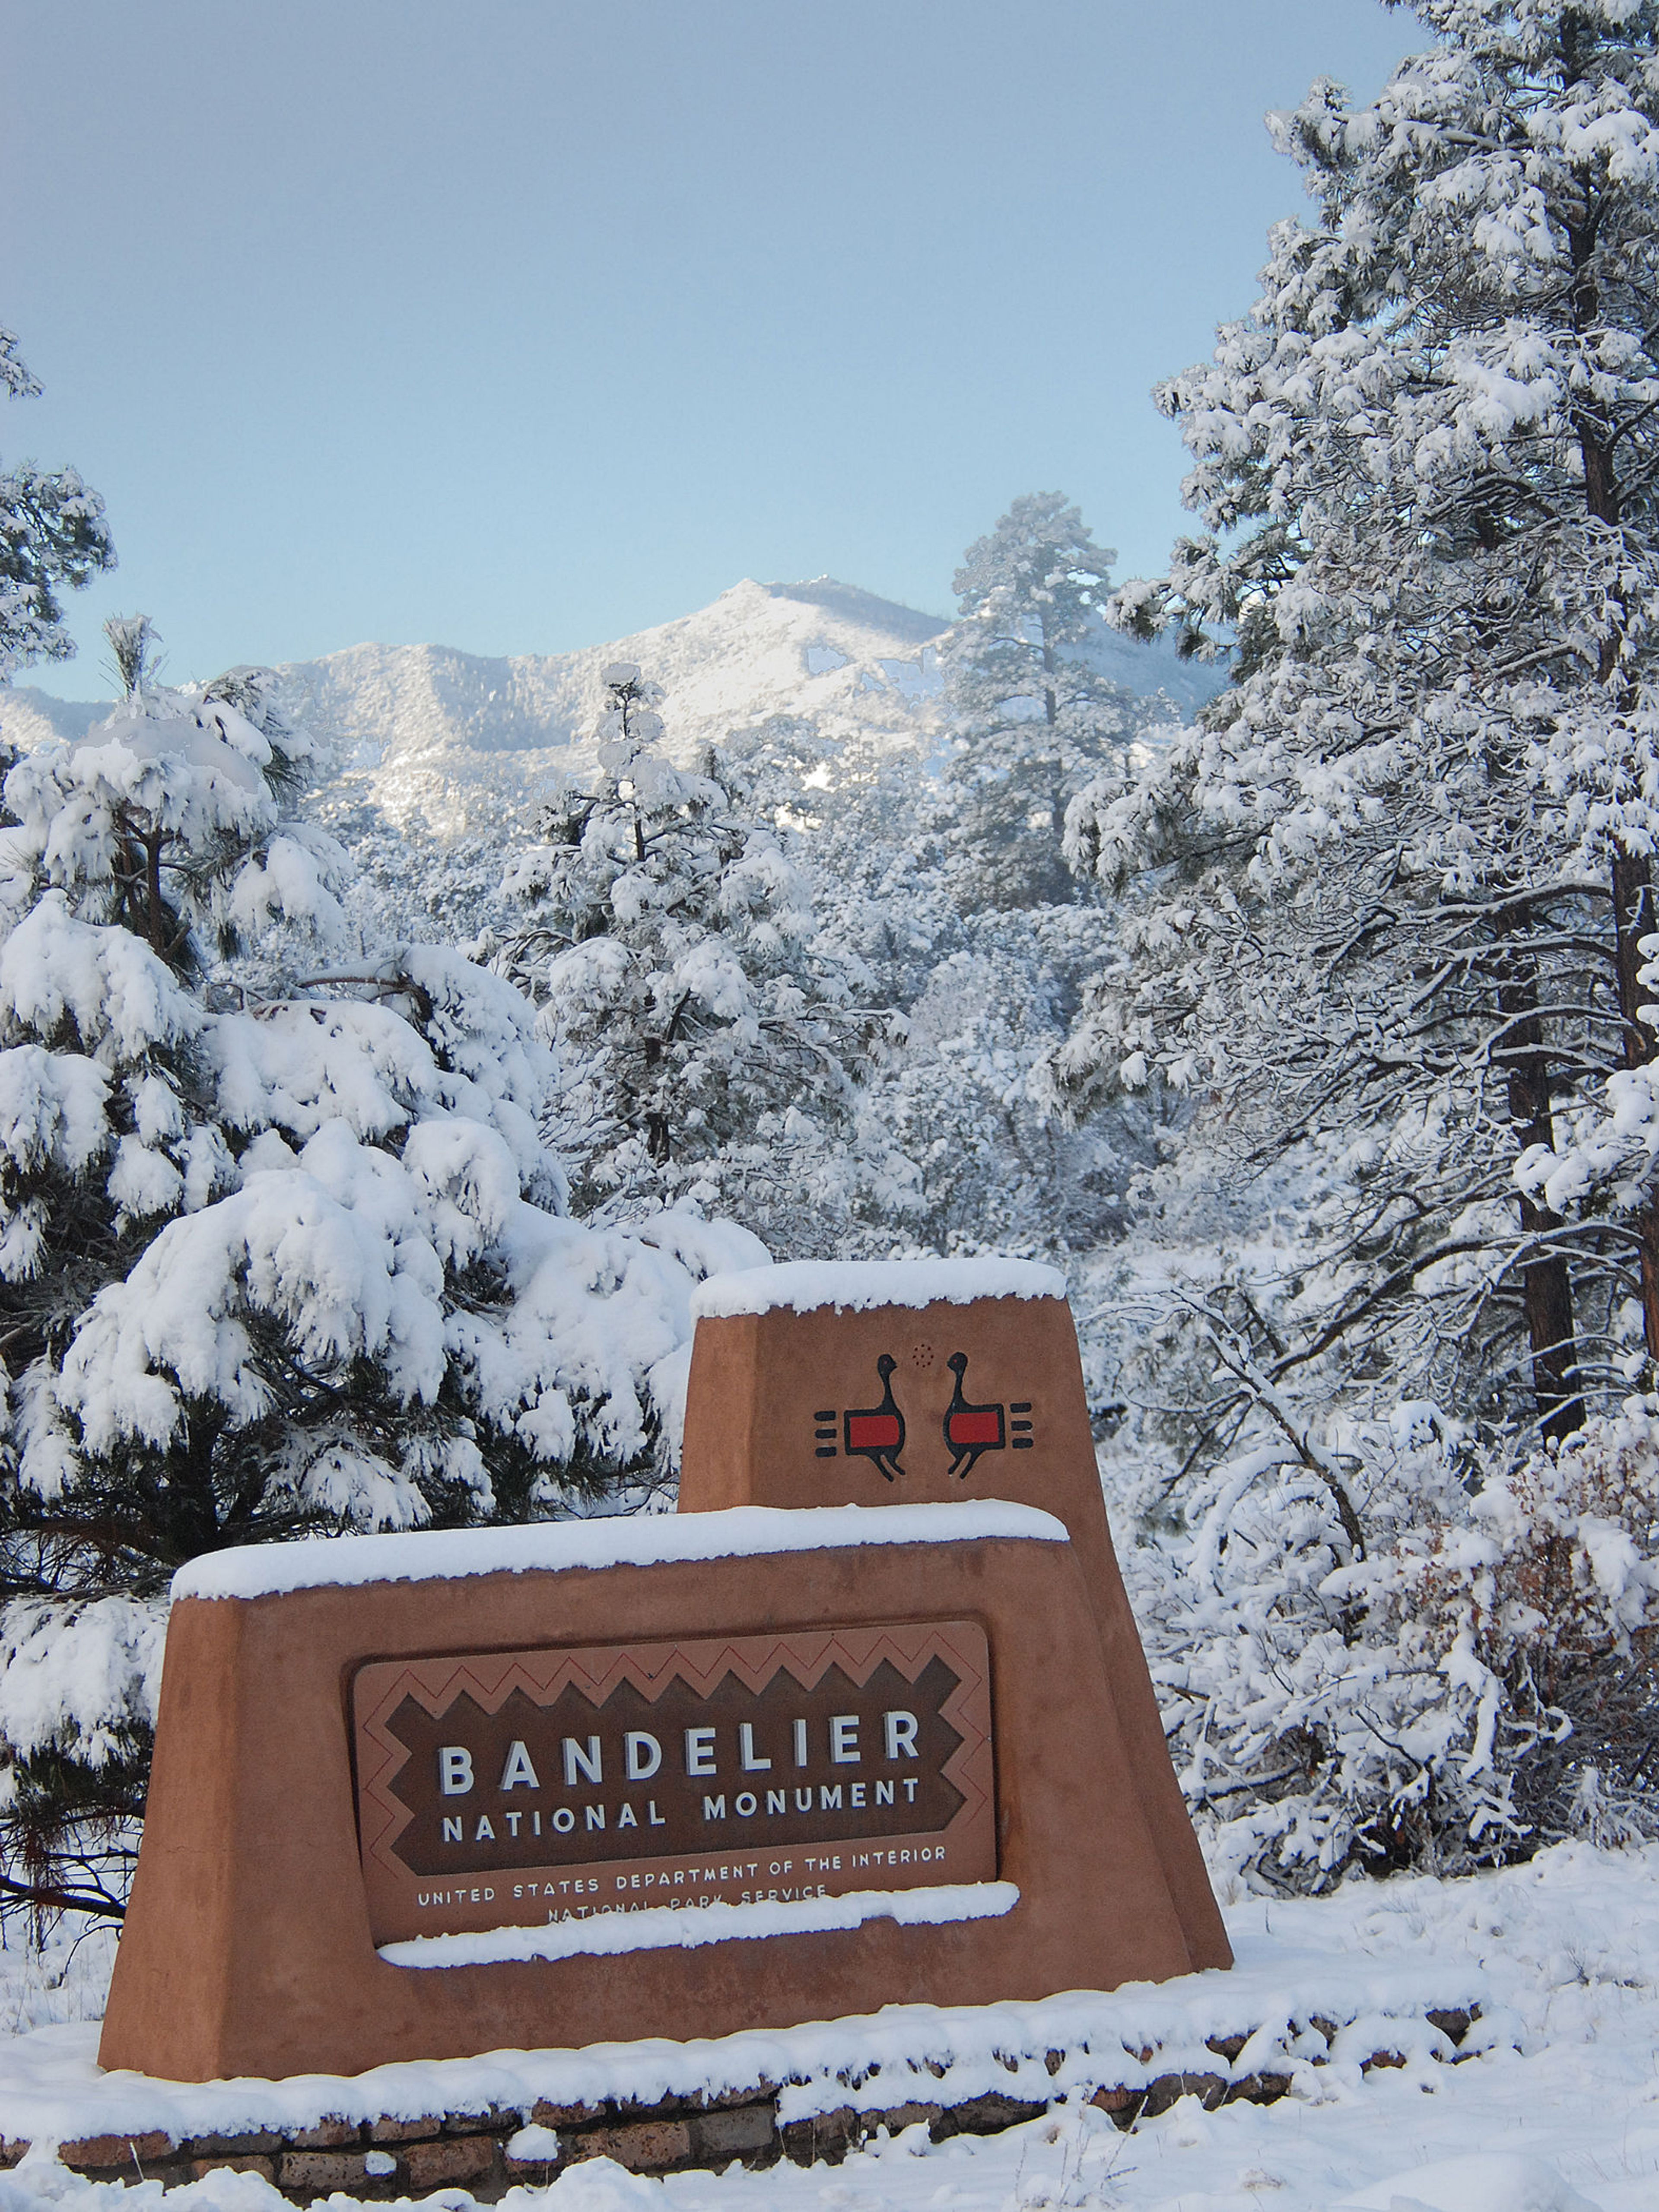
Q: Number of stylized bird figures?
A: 2